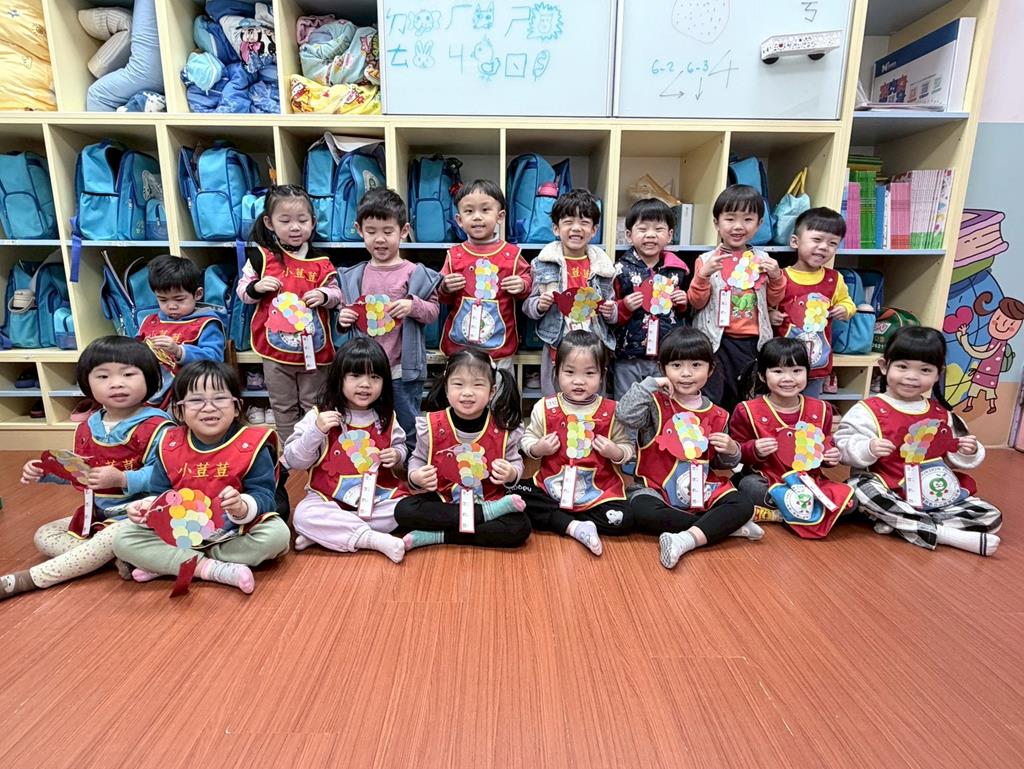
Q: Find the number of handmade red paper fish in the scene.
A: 15